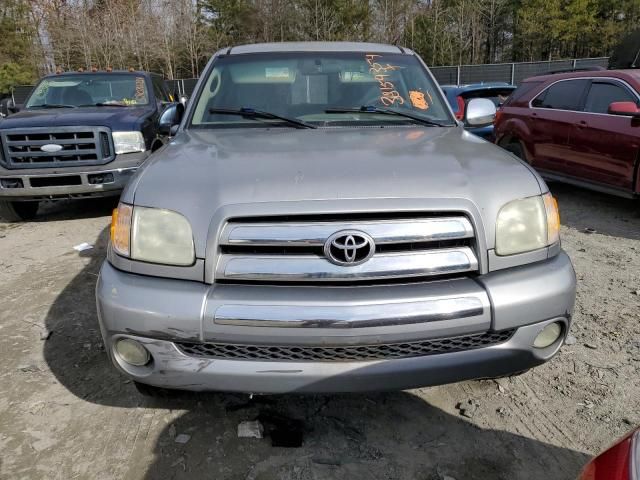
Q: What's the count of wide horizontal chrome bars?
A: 3